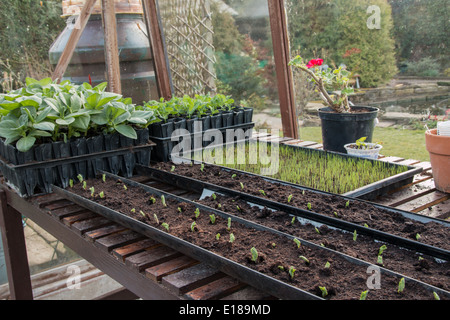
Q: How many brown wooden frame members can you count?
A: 4